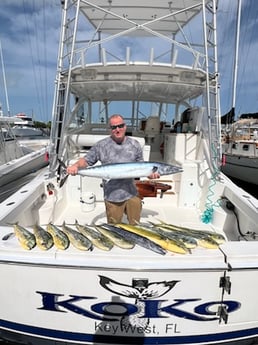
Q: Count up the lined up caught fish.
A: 11